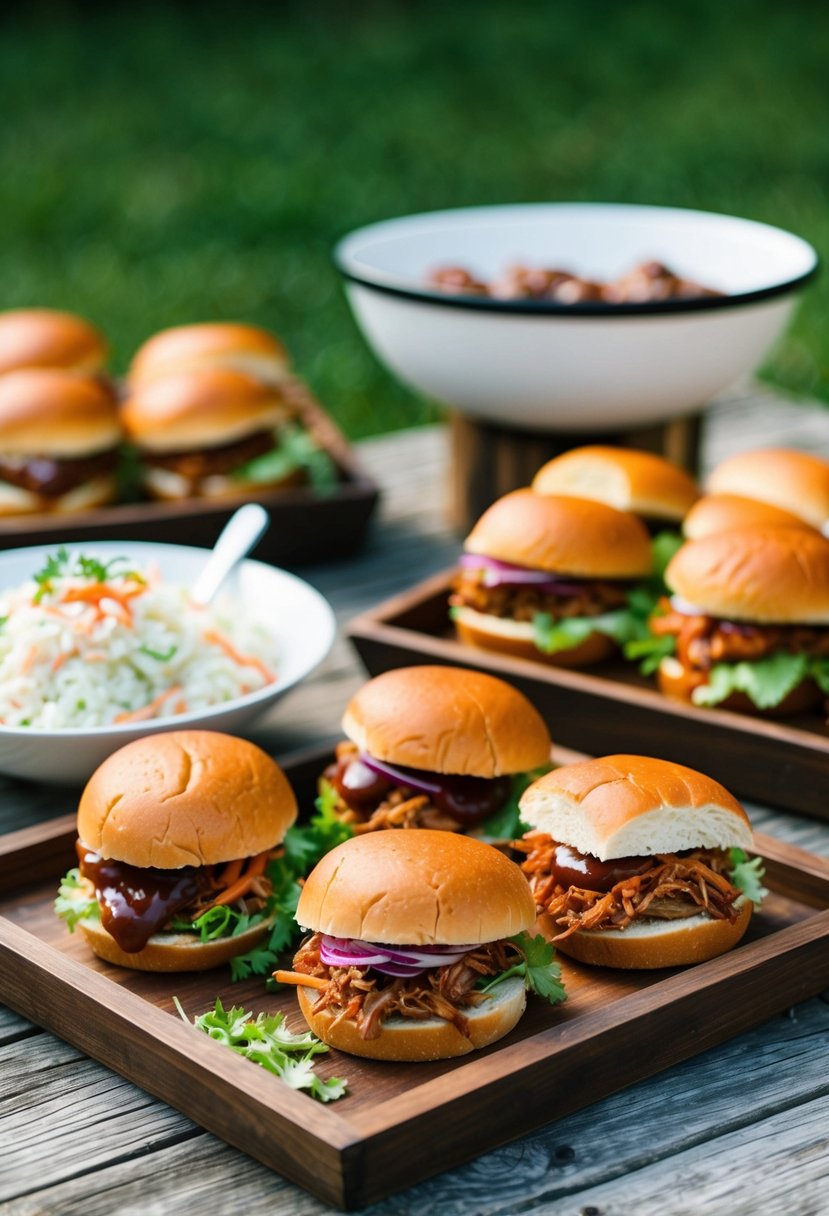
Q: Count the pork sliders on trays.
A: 13